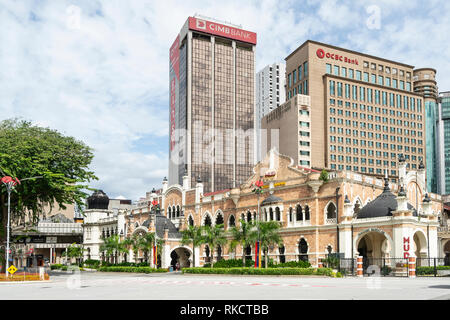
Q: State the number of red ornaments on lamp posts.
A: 3